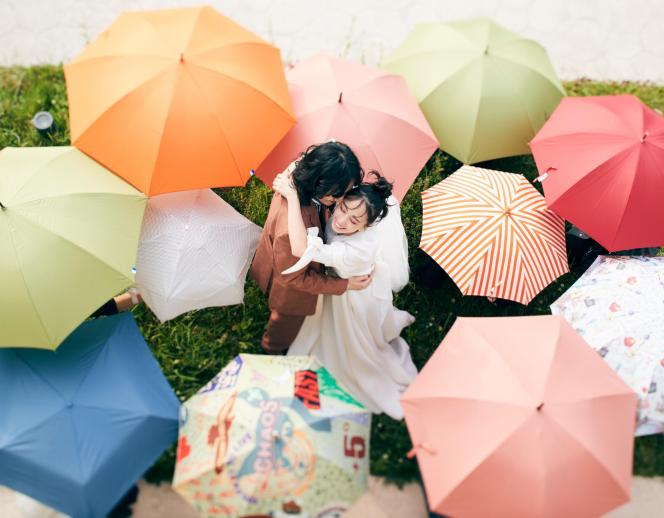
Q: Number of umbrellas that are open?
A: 11